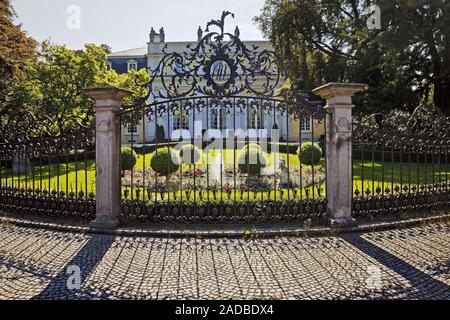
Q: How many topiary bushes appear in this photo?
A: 5